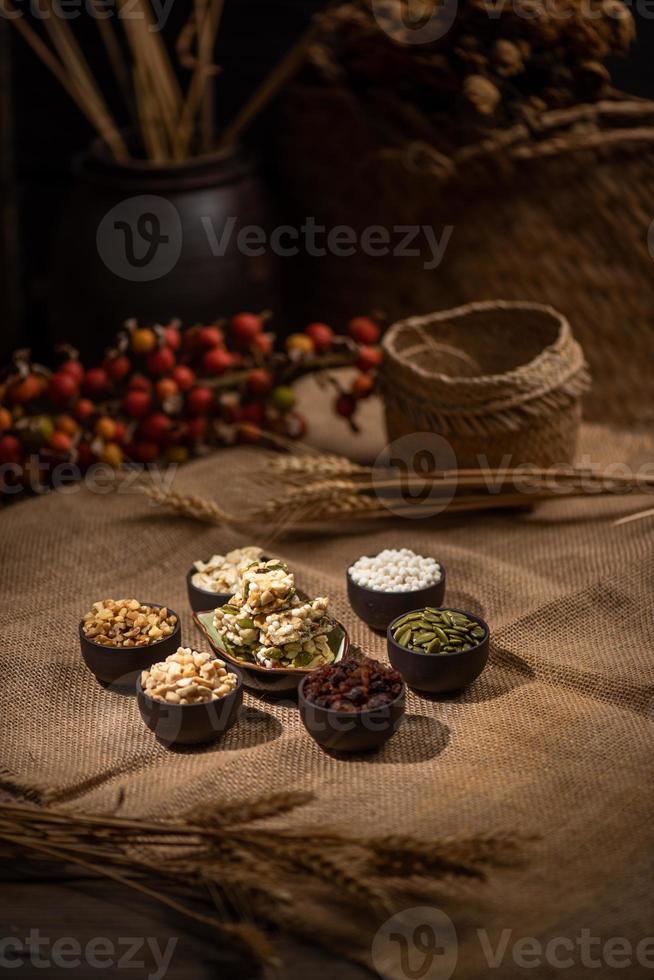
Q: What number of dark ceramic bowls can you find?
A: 6